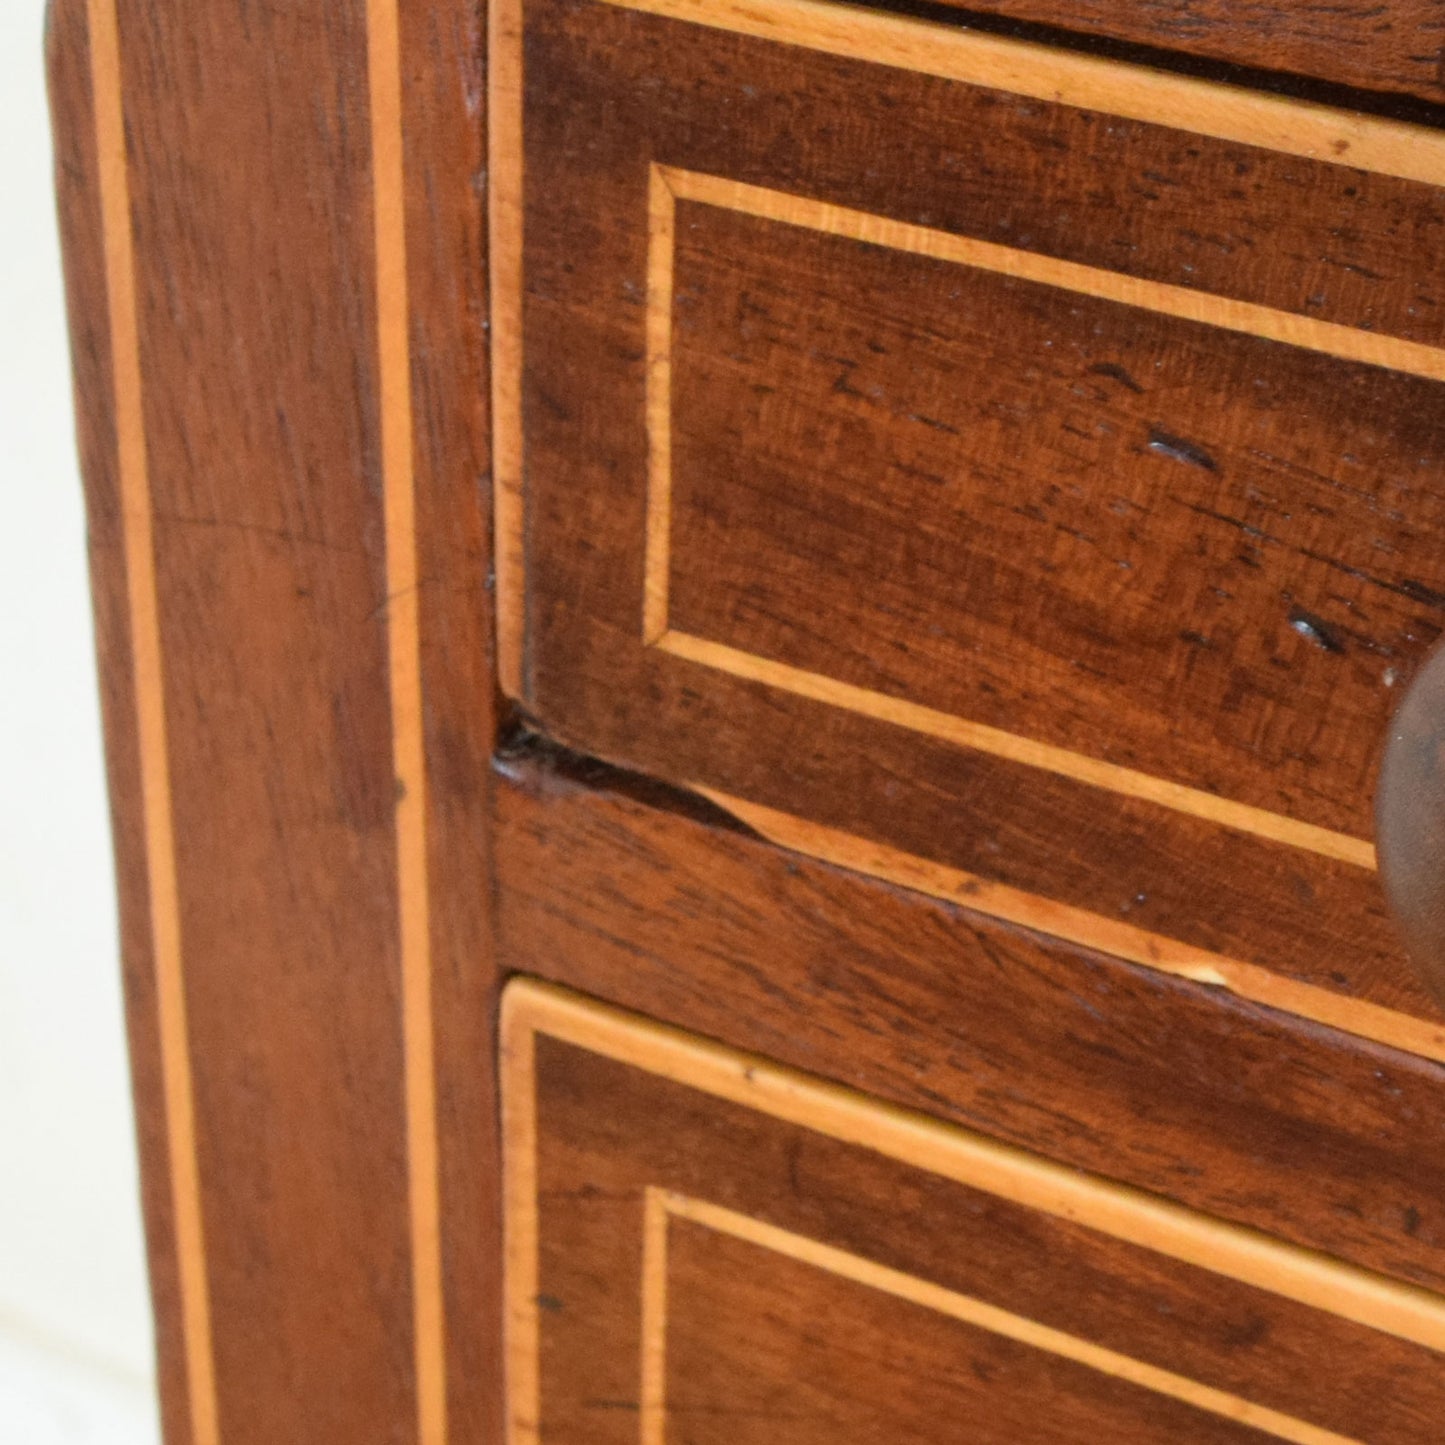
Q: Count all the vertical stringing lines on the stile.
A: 2